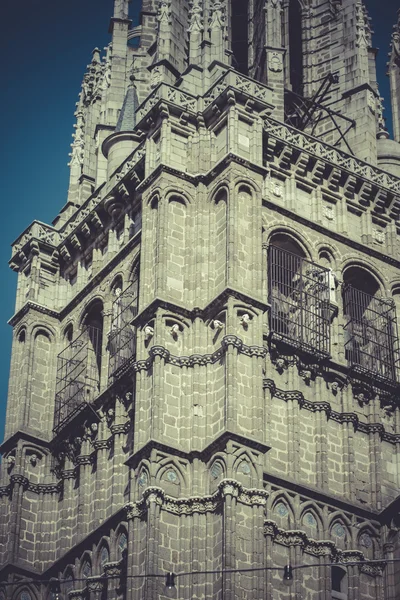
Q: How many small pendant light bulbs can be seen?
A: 3